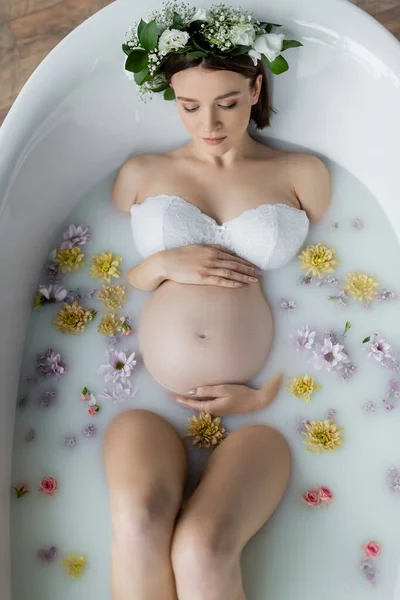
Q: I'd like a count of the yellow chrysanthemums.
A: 11